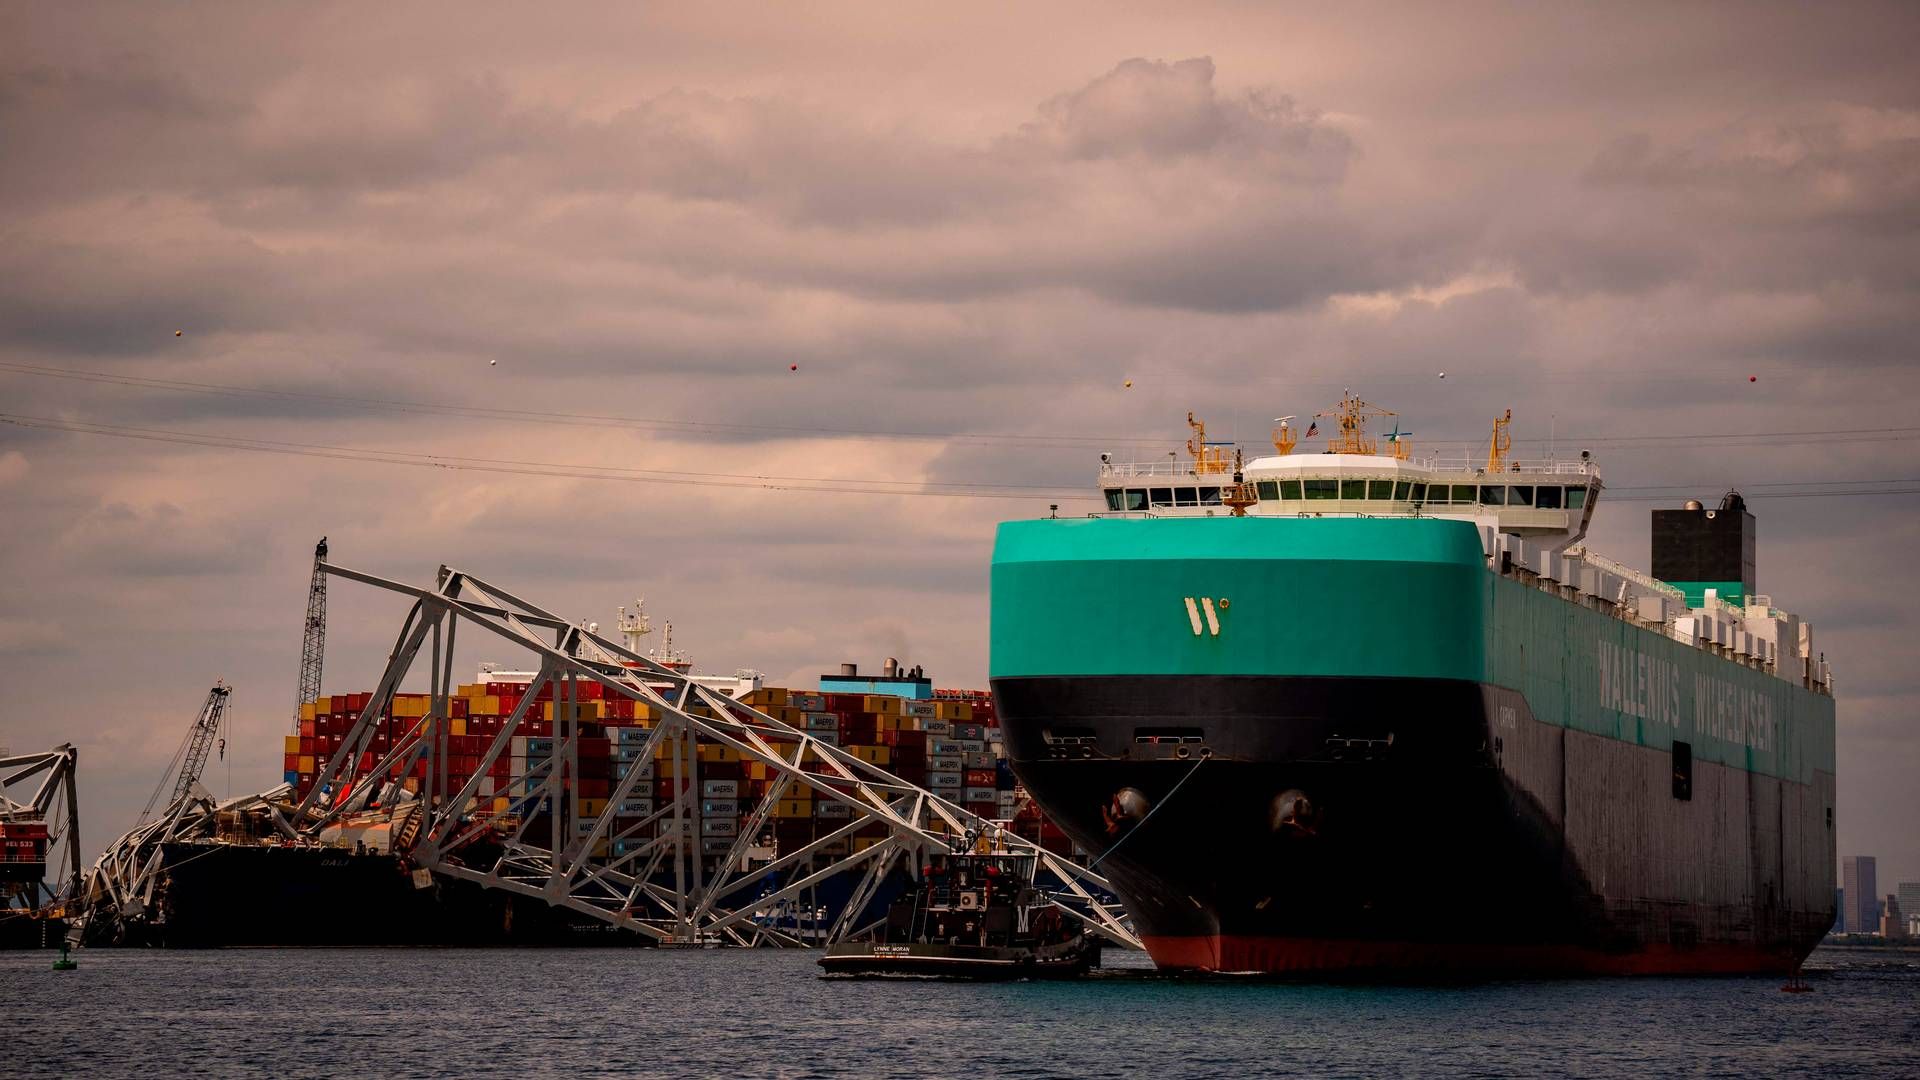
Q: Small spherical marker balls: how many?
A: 6